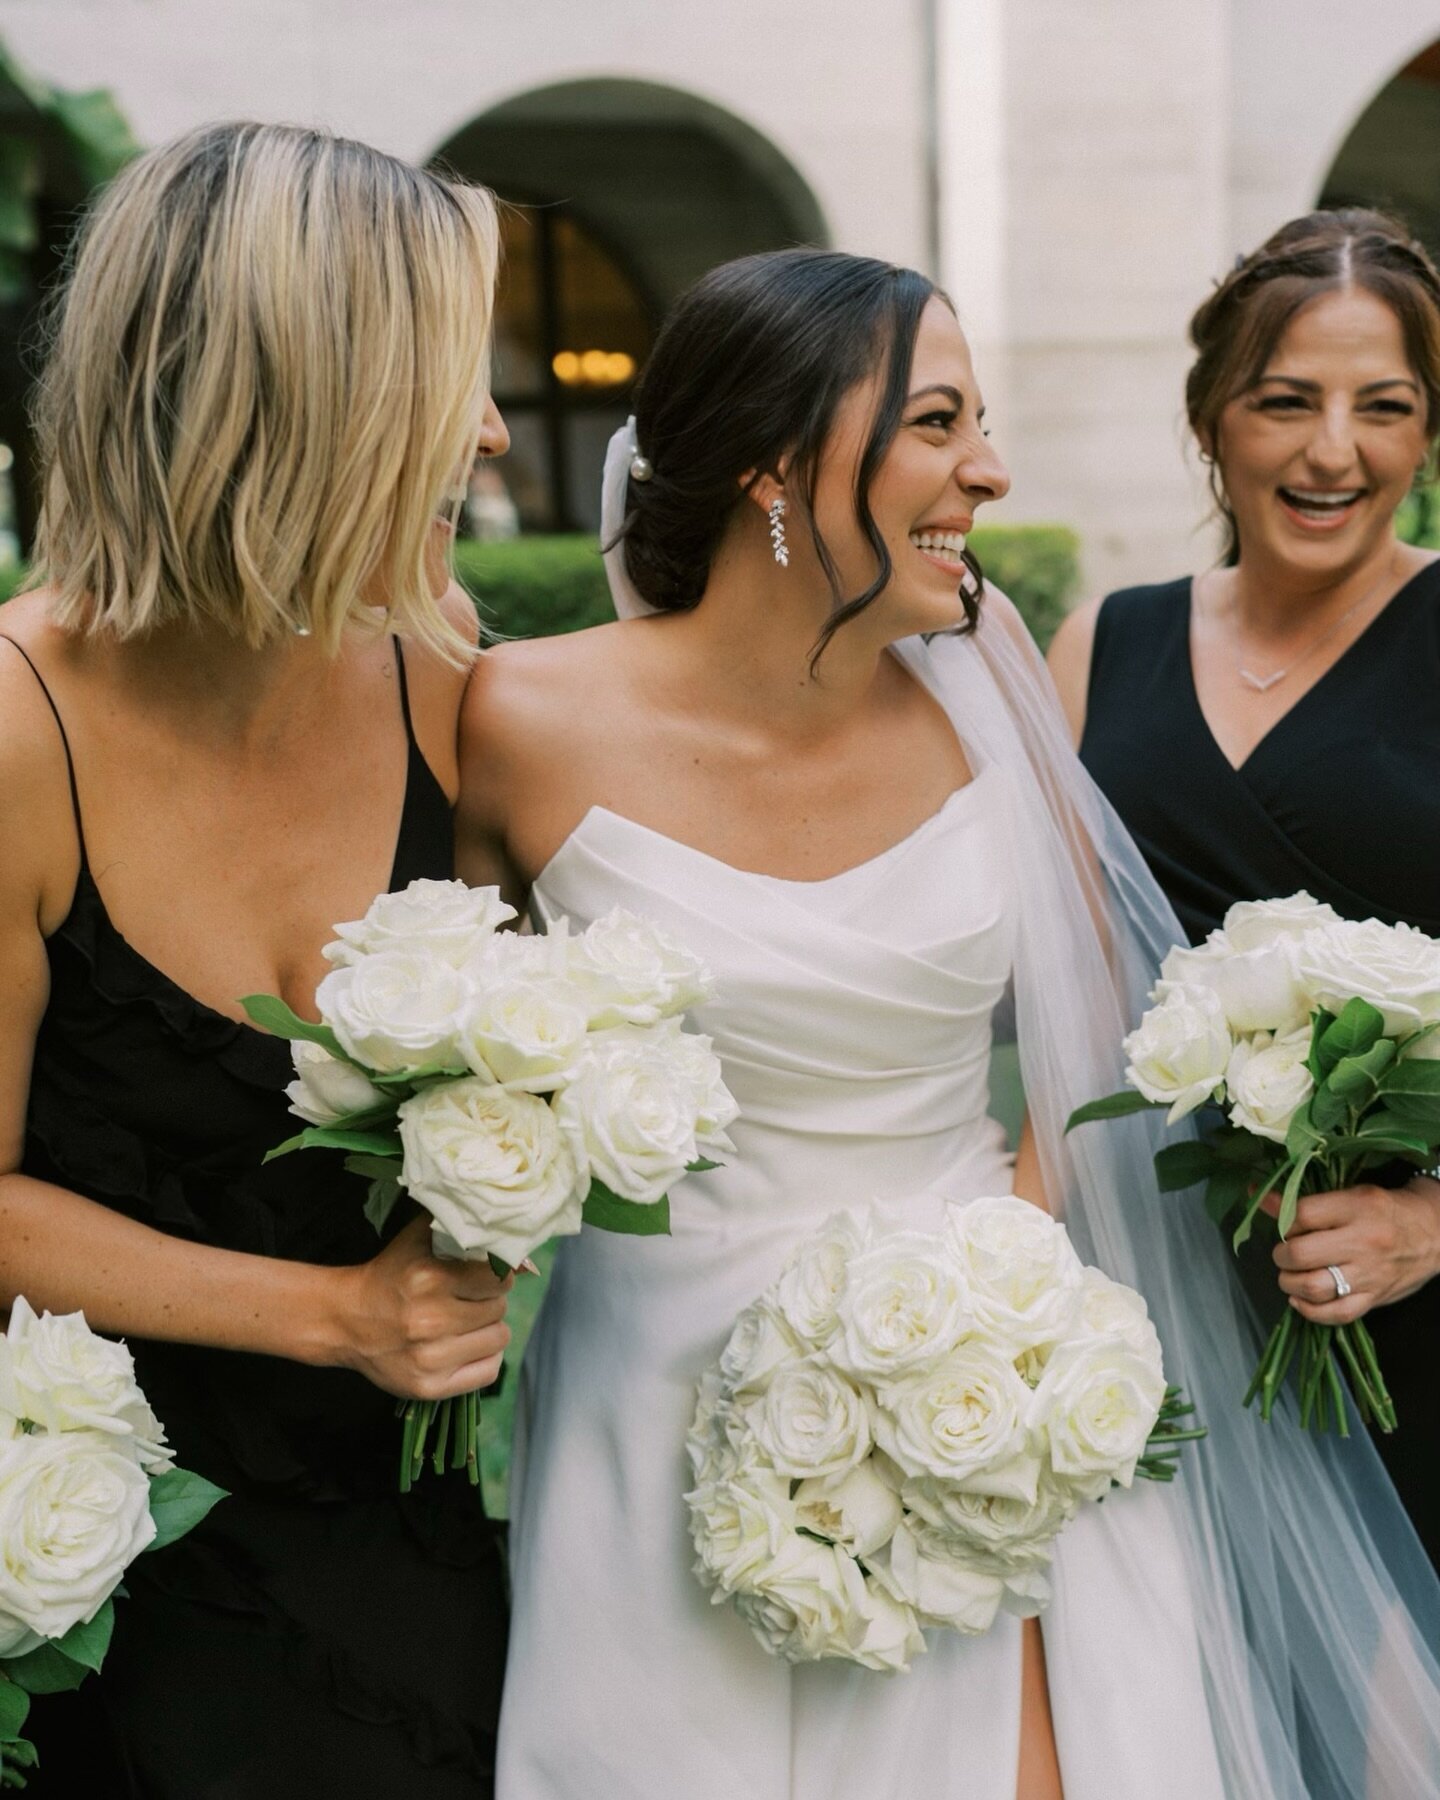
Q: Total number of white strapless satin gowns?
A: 1